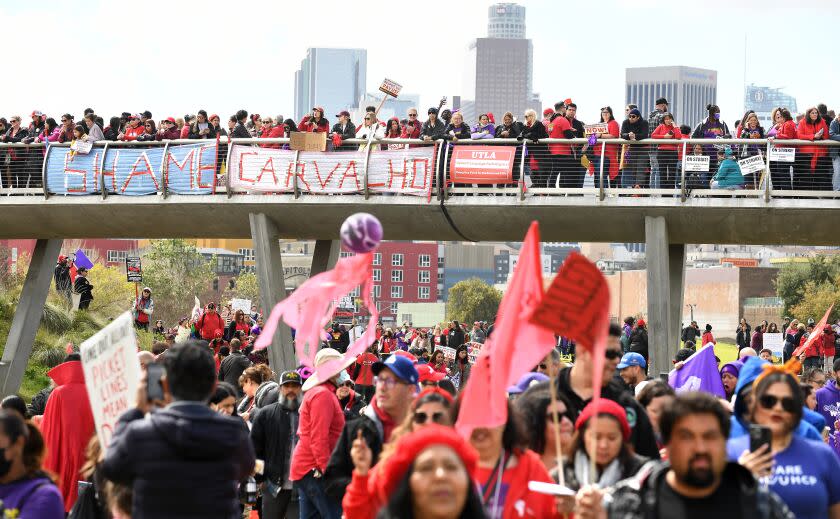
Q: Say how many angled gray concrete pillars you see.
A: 5